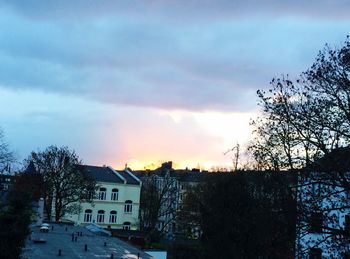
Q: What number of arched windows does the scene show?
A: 7